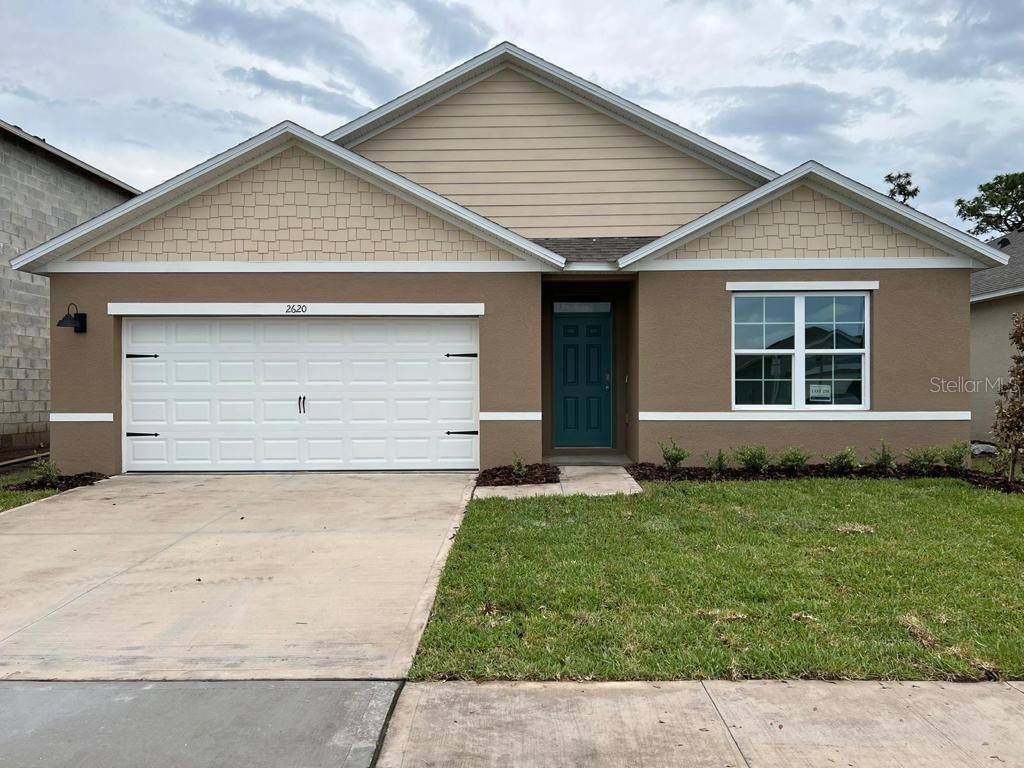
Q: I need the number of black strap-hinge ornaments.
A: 4